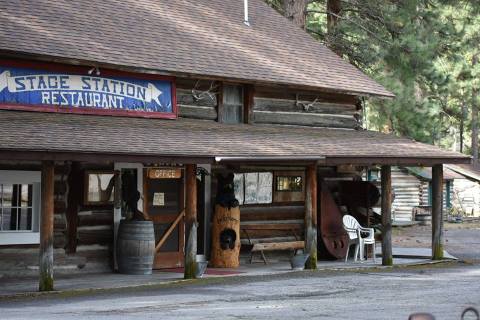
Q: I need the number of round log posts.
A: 5